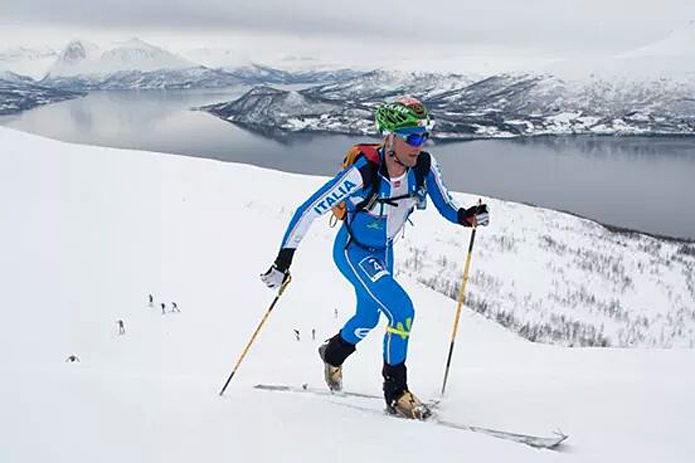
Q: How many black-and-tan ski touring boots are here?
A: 2